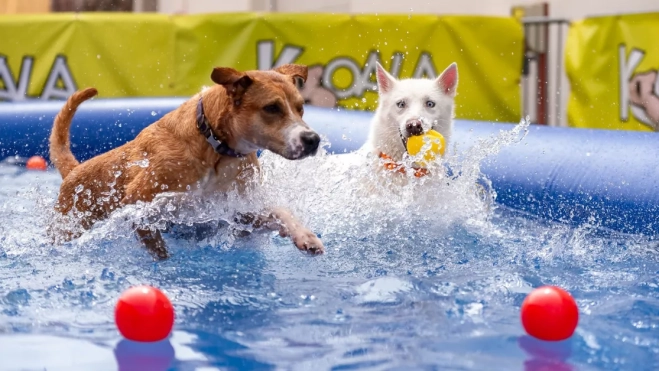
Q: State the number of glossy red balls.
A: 3